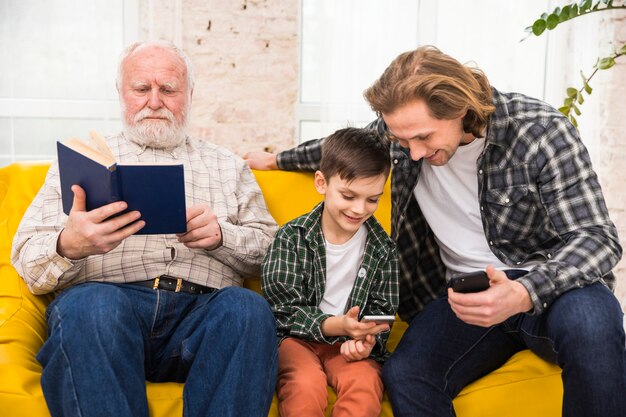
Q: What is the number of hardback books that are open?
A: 1